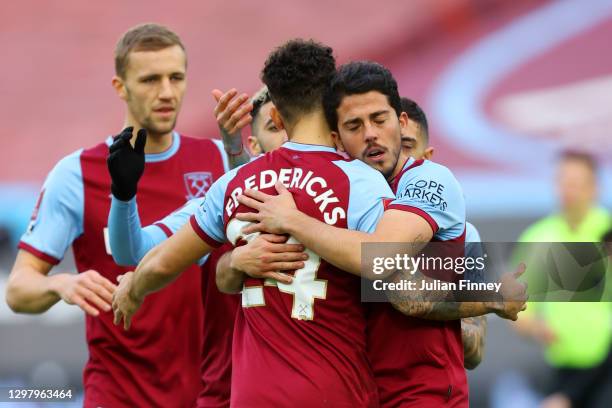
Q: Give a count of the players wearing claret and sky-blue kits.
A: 5